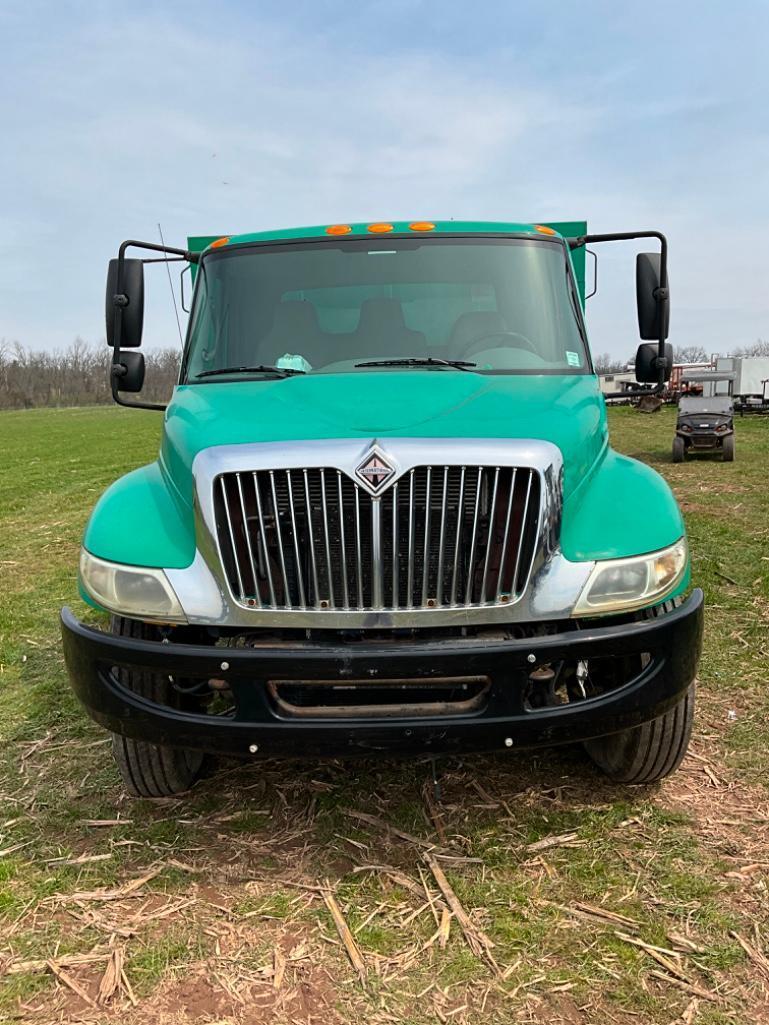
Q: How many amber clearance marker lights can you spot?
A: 5